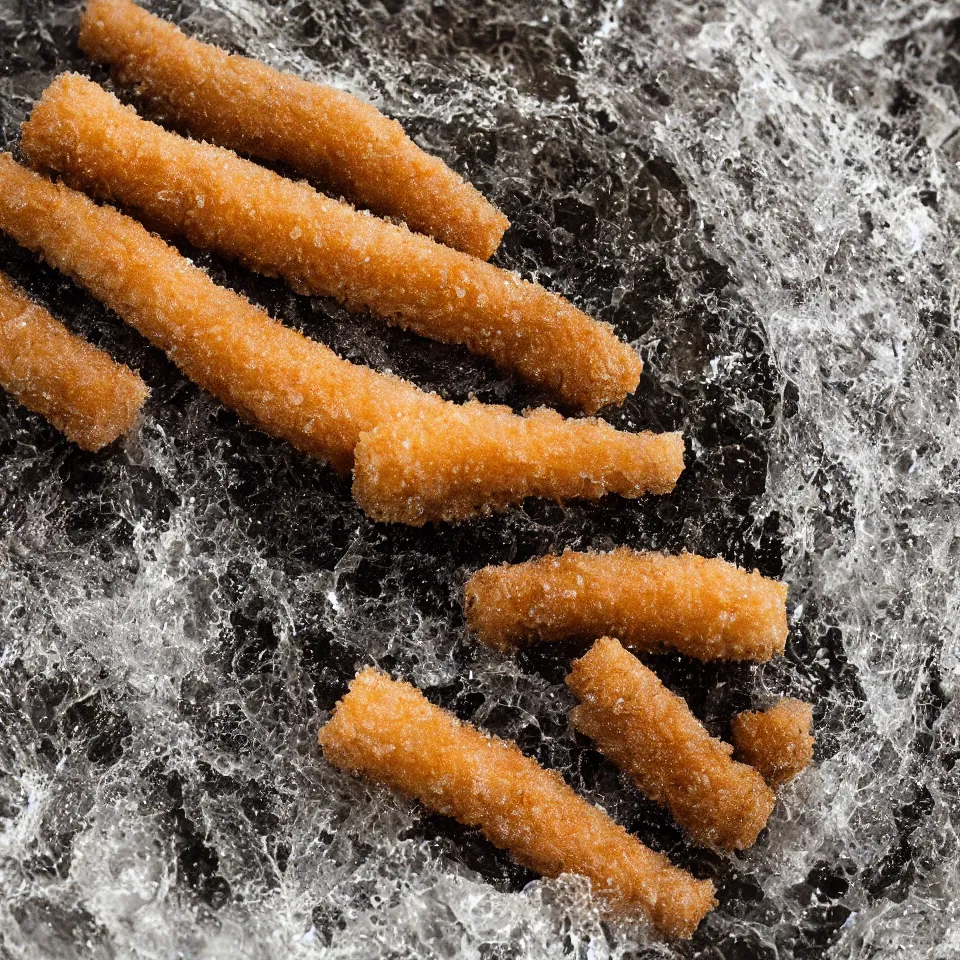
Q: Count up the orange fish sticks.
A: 9